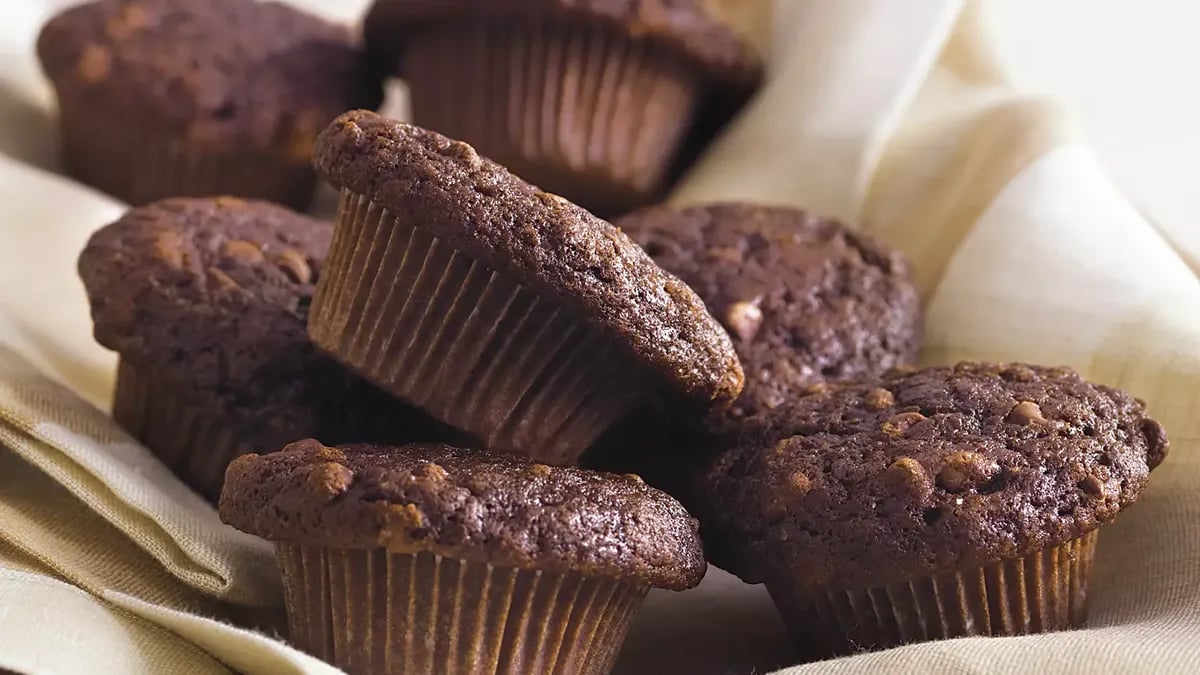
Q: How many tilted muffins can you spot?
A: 1